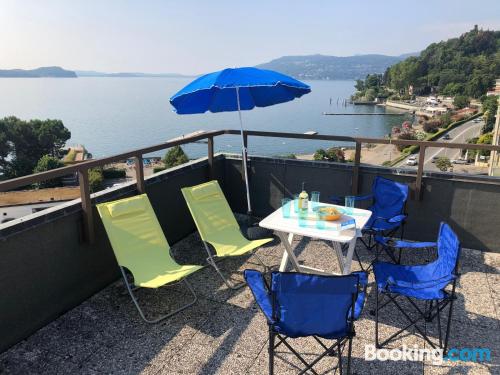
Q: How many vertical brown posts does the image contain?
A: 6